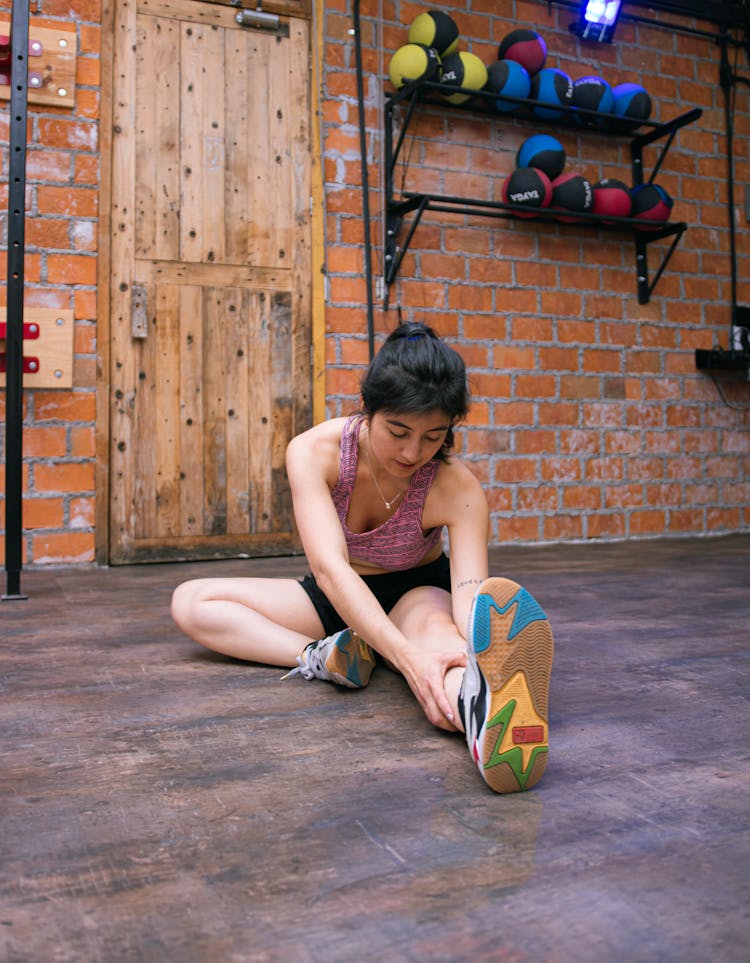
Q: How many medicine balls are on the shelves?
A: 13